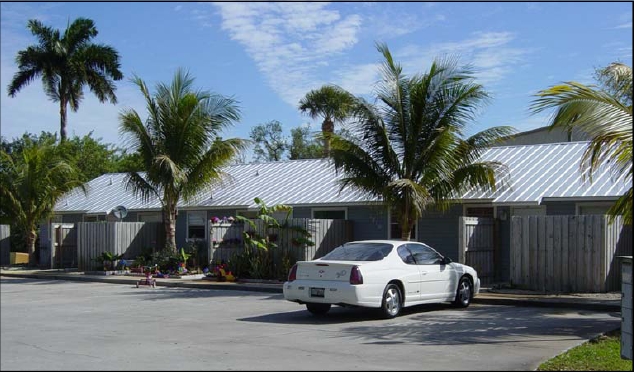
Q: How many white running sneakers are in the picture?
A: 0